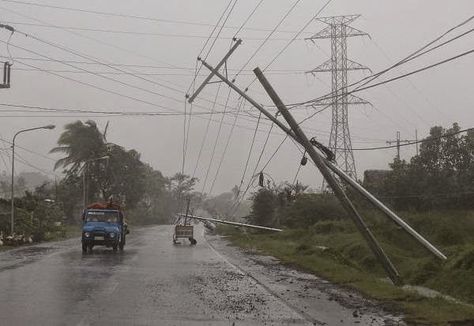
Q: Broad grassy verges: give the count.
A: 1